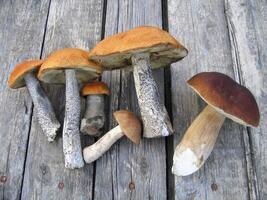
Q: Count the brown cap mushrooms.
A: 2